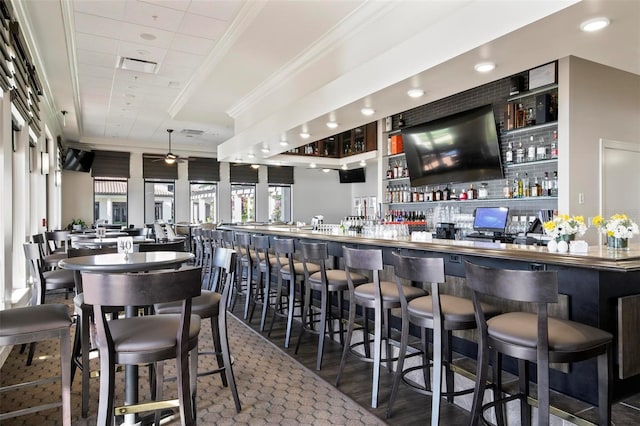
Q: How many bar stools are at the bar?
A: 11